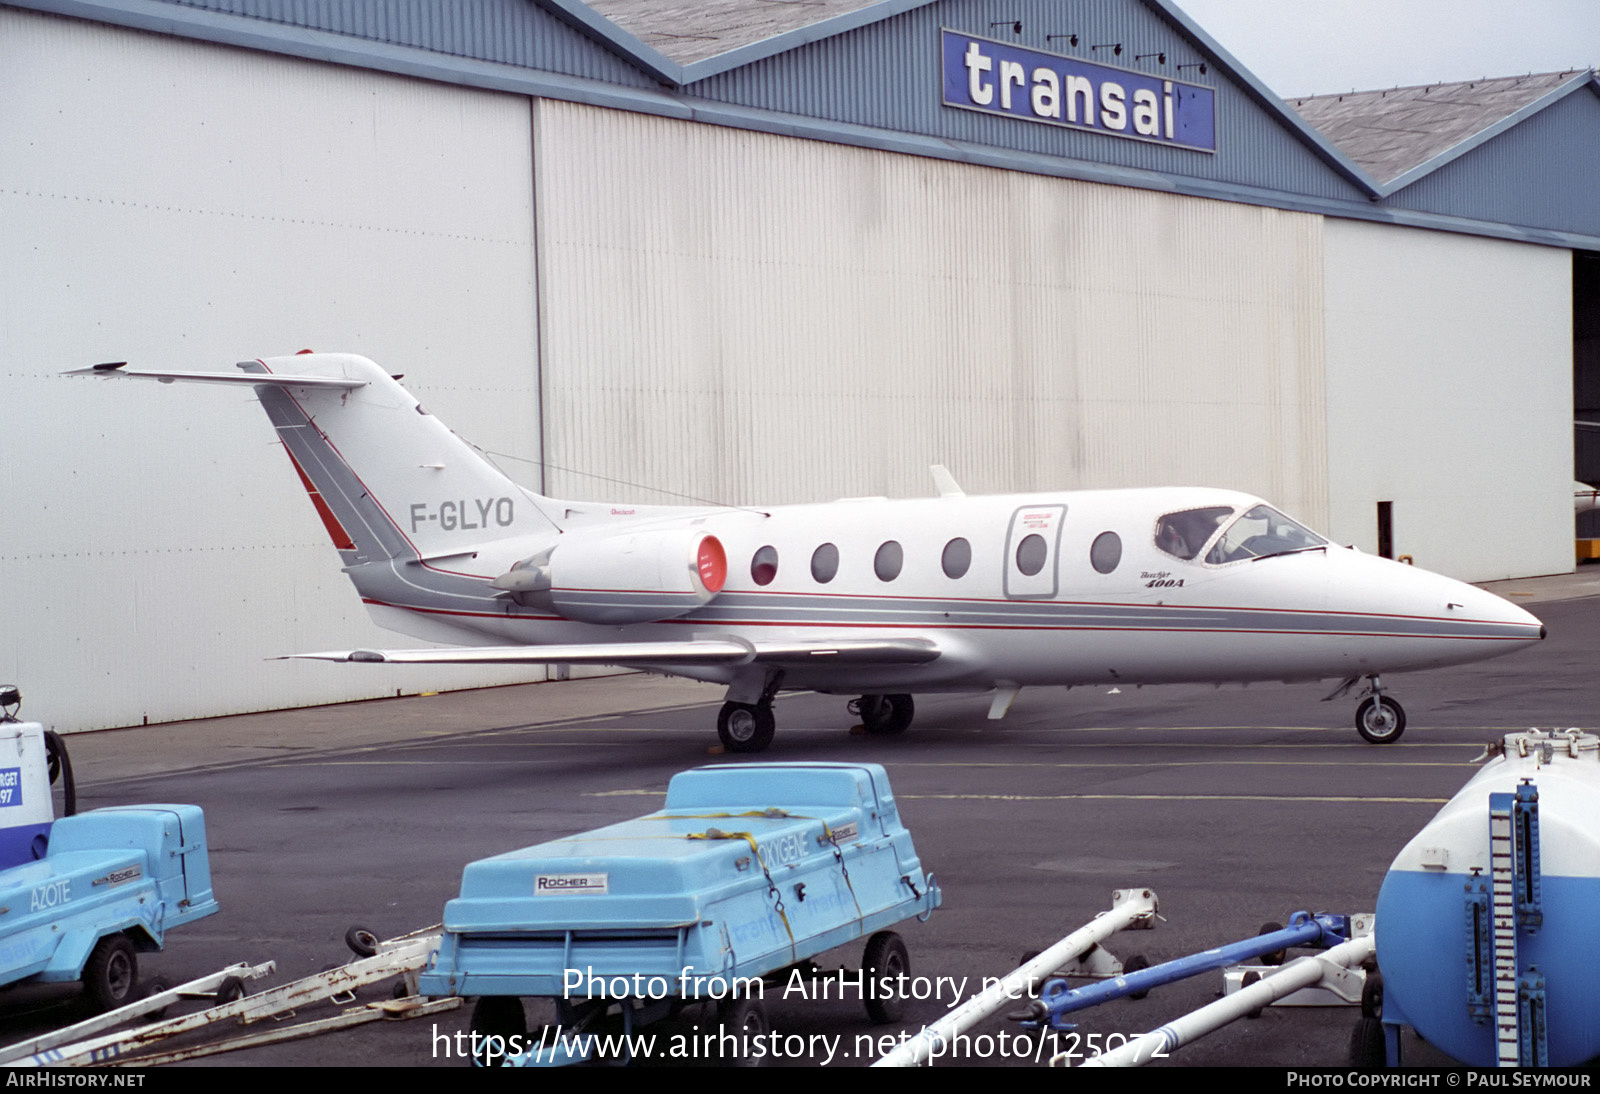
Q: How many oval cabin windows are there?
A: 6